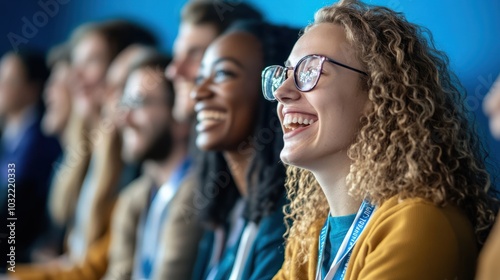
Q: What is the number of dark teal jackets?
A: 1